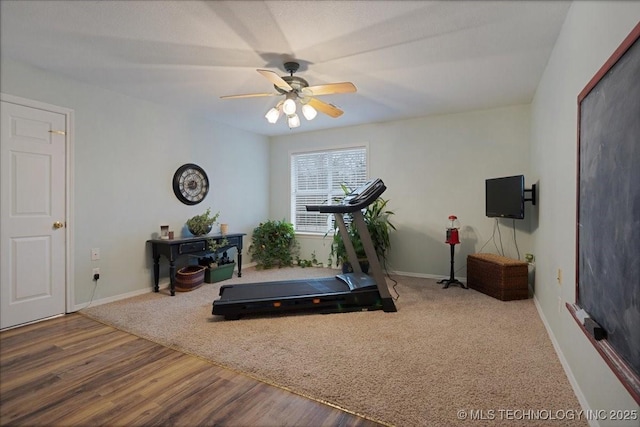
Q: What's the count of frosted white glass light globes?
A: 4